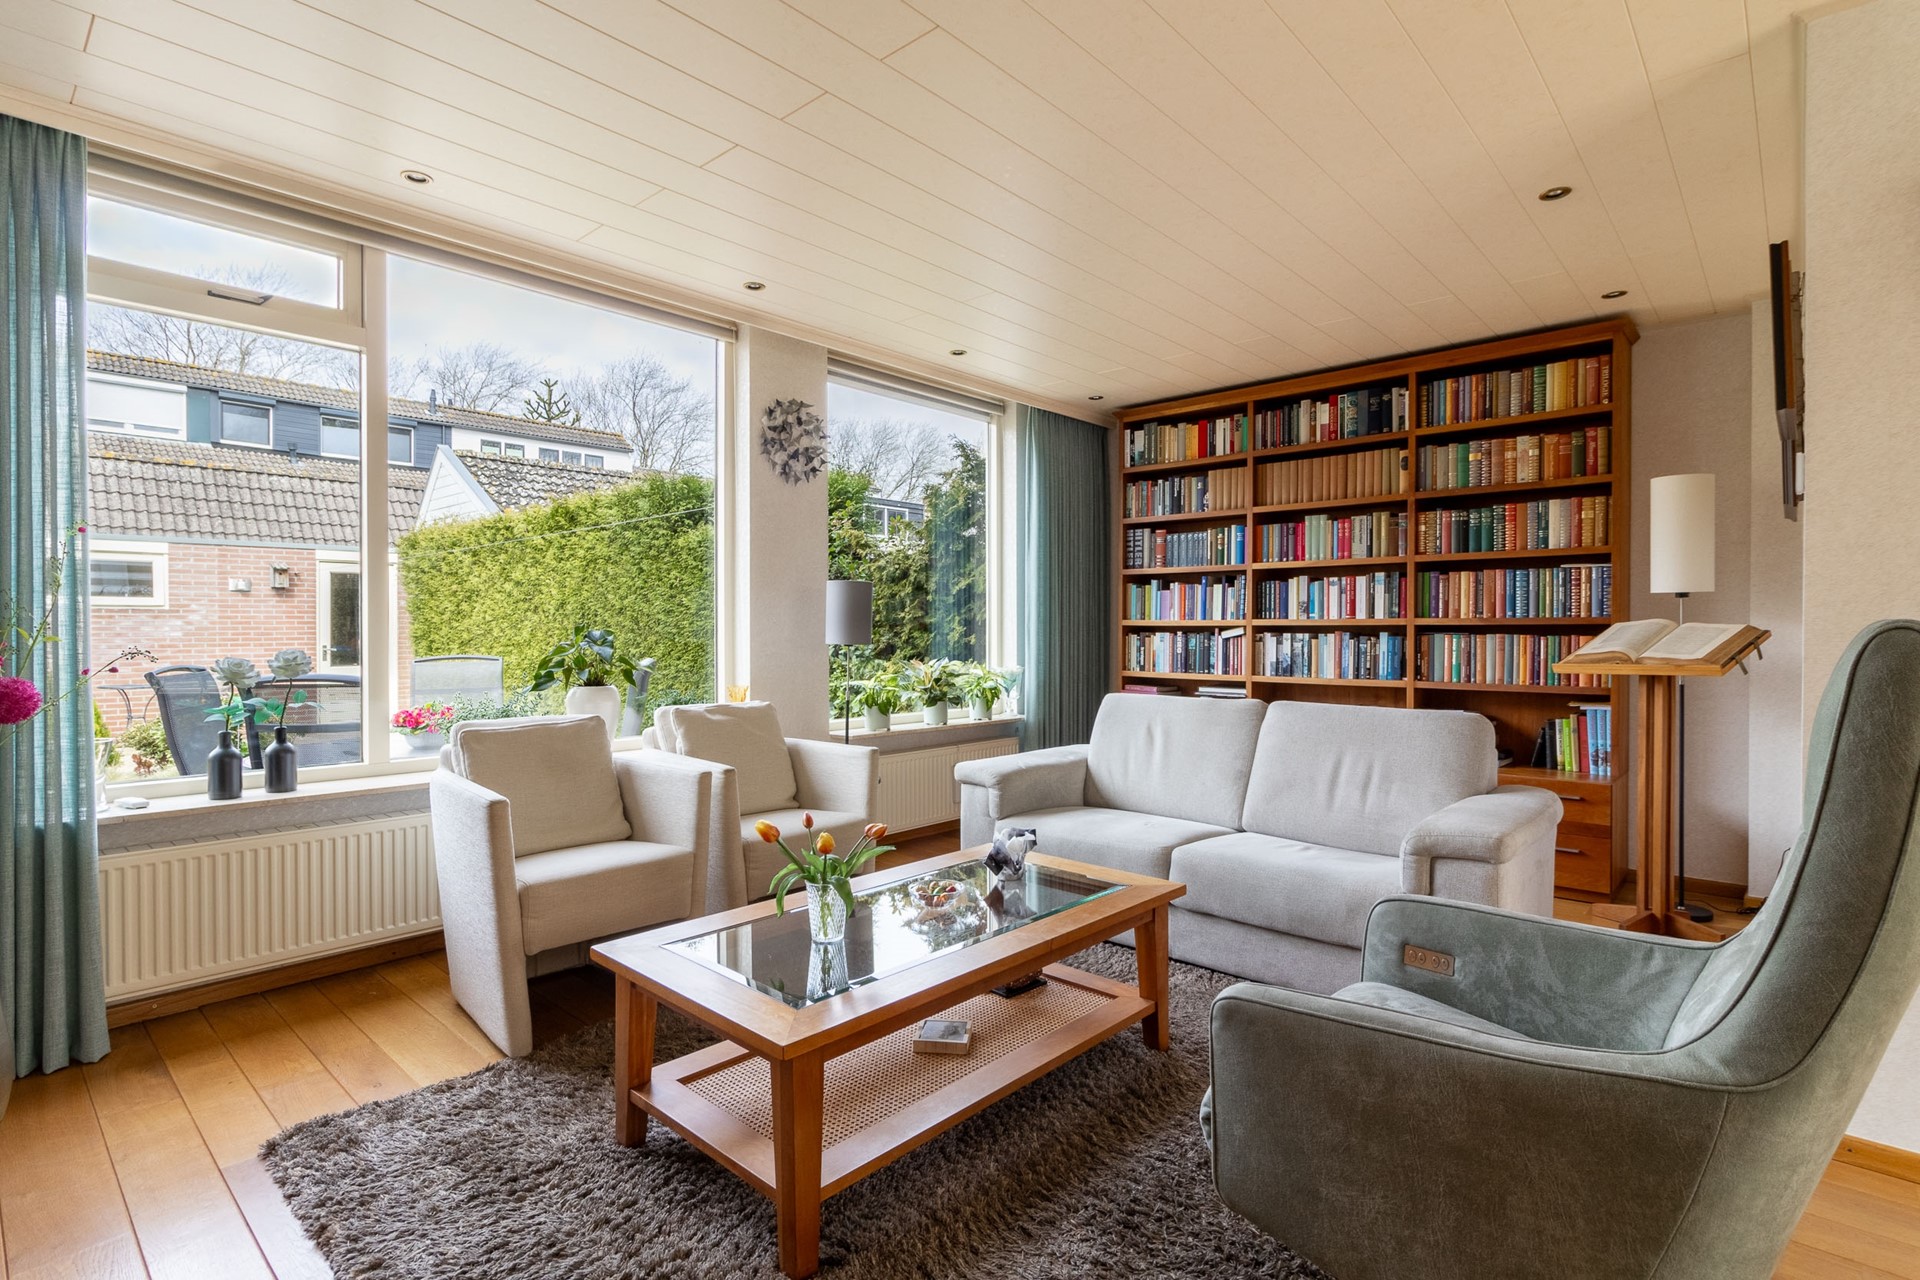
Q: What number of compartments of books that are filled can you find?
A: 15